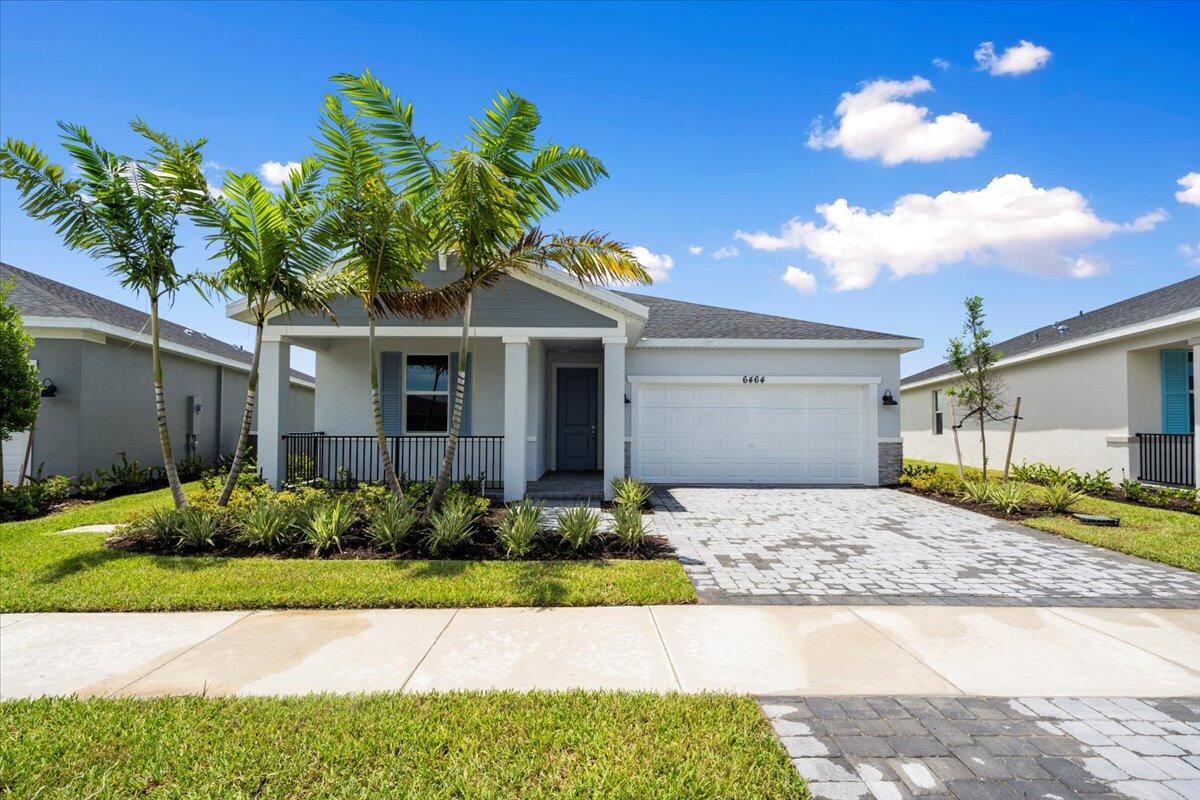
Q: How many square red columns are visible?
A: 0